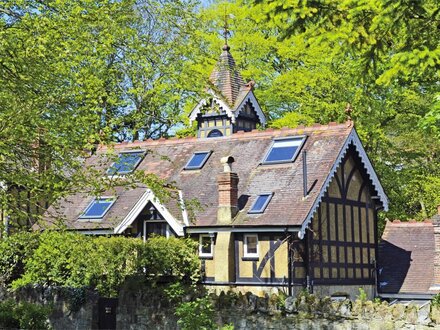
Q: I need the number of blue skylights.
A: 5